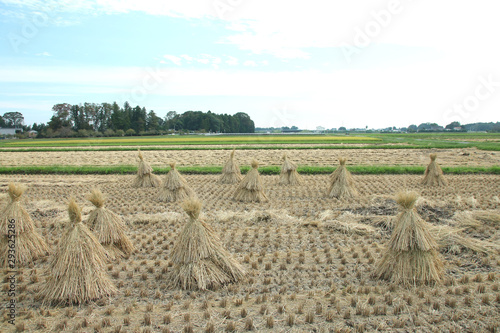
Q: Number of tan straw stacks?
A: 12